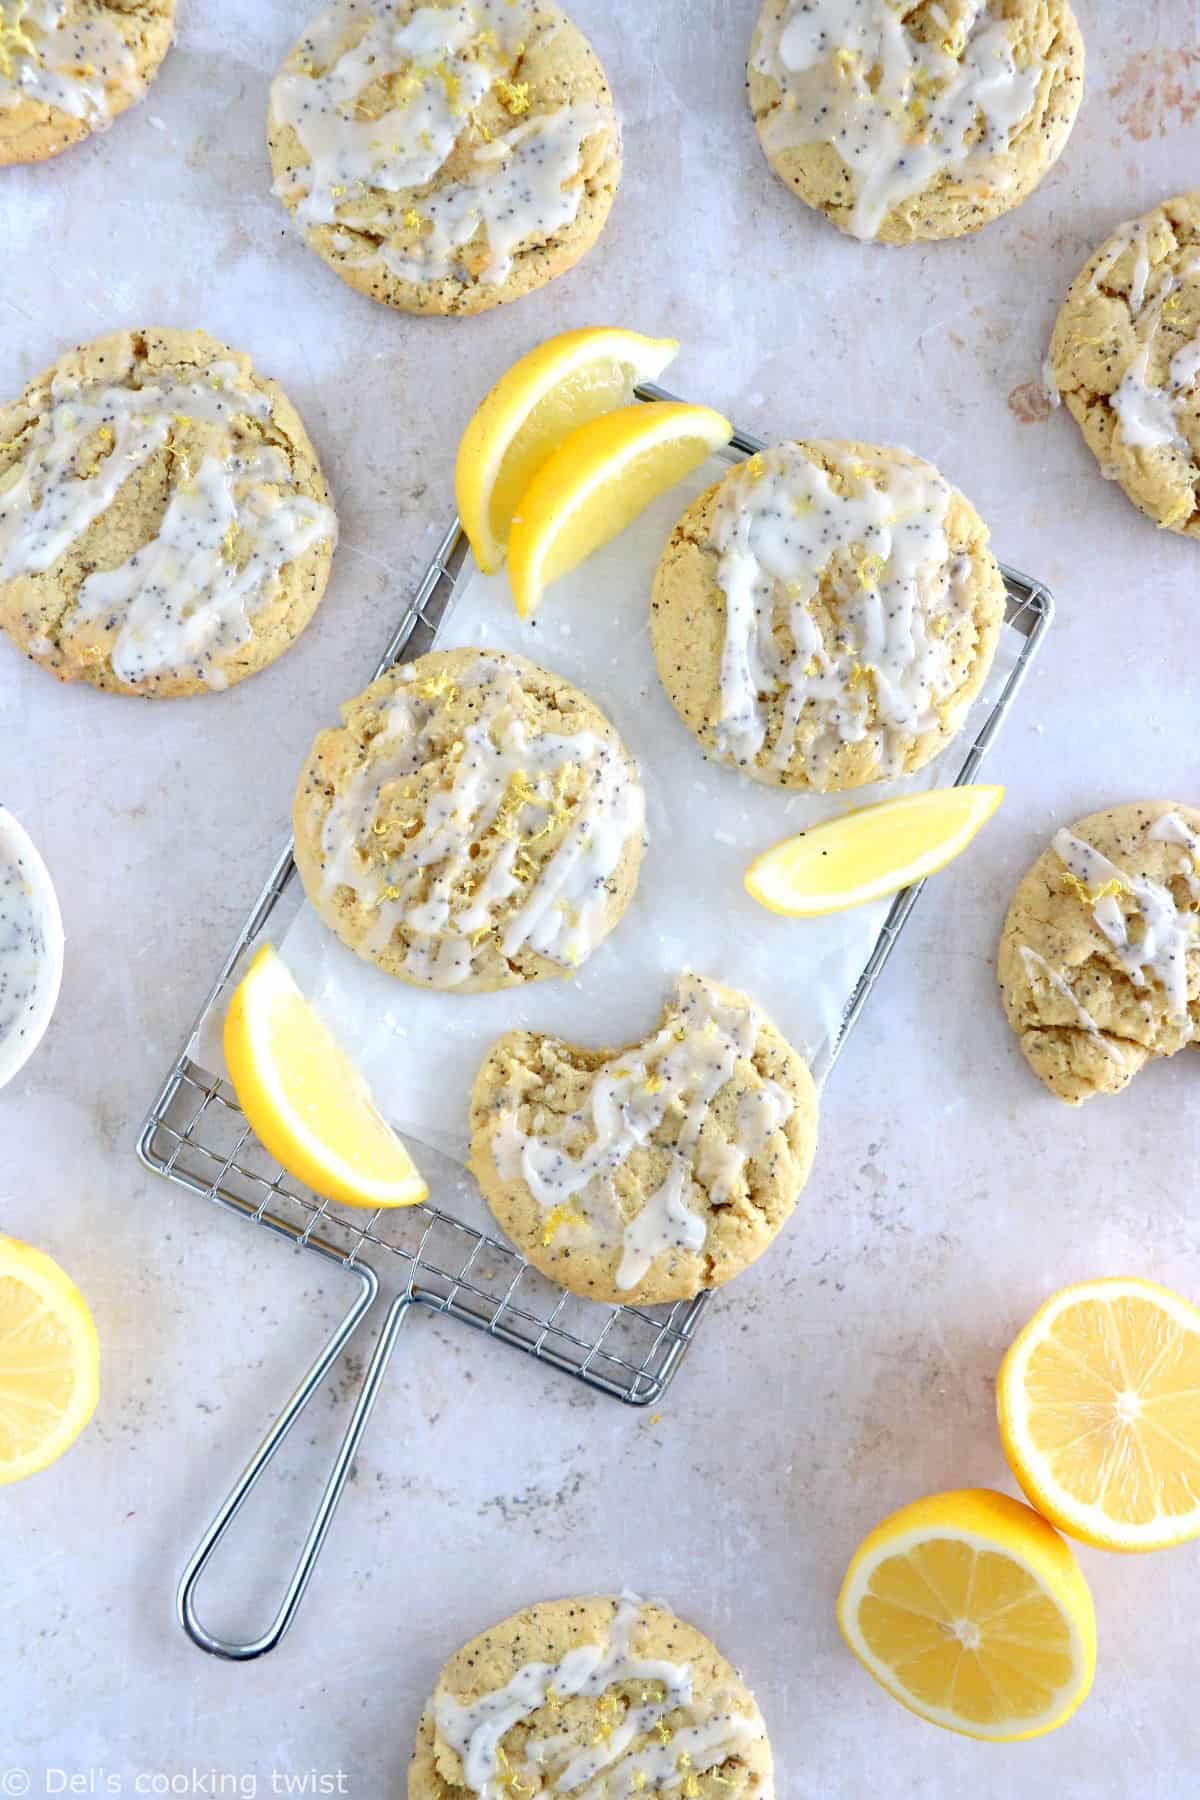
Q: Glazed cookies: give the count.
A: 10